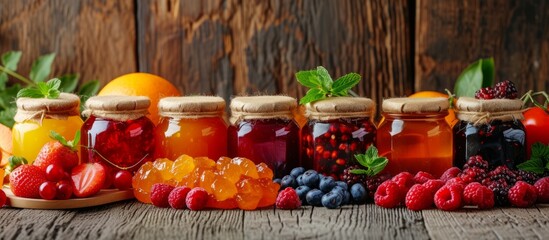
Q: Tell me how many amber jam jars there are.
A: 2